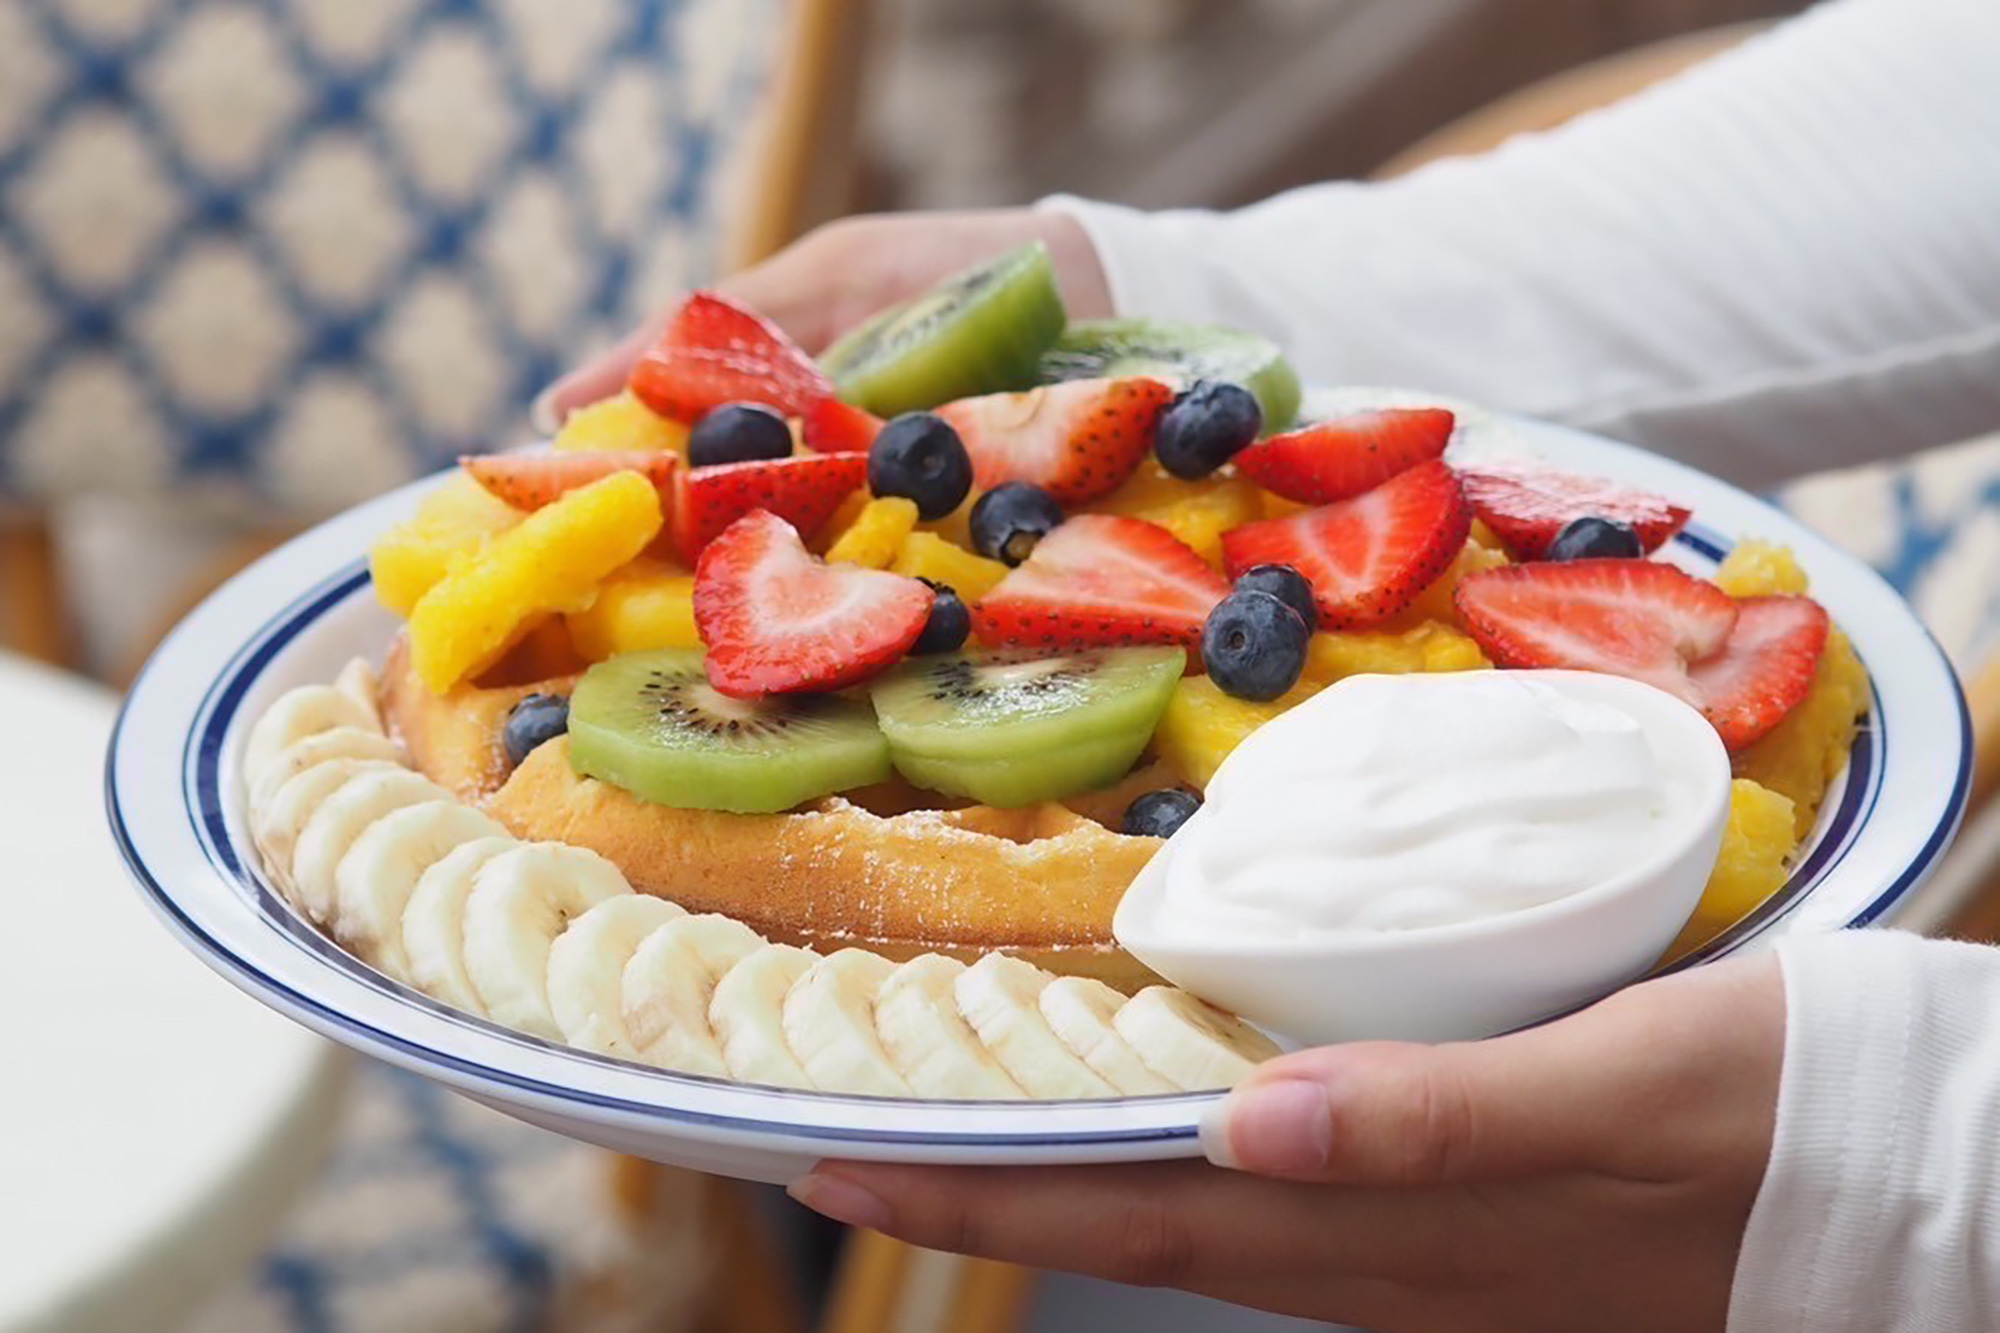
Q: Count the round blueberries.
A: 10